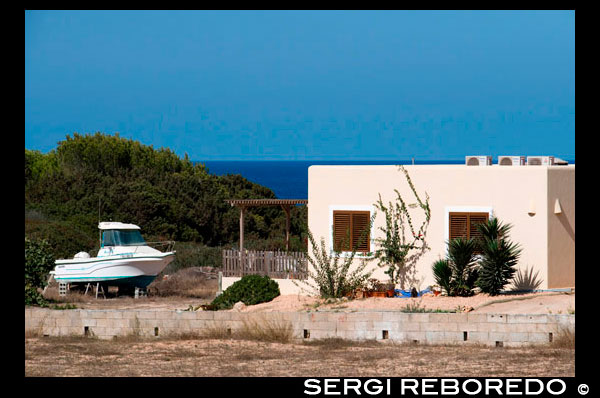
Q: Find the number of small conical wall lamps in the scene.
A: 2